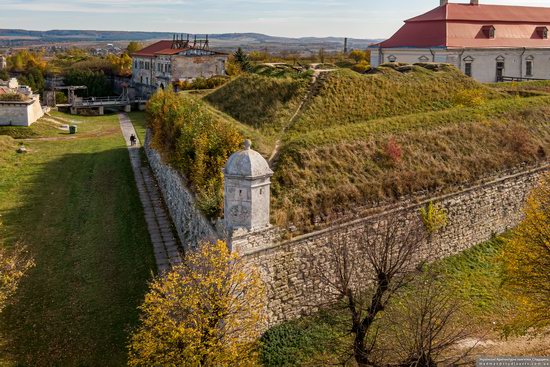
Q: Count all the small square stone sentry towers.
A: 1